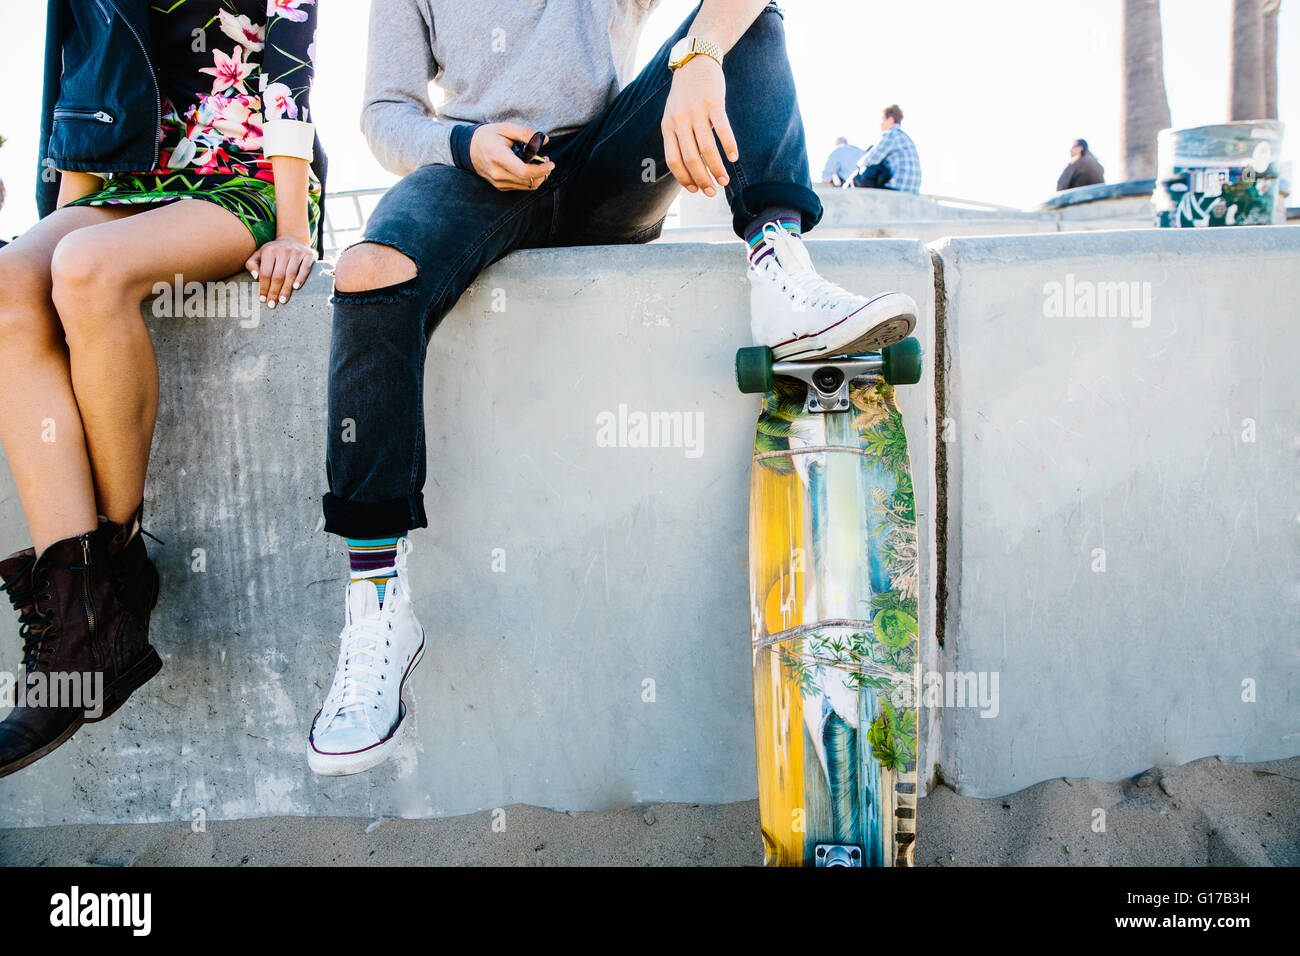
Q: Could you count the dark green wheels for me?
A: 2